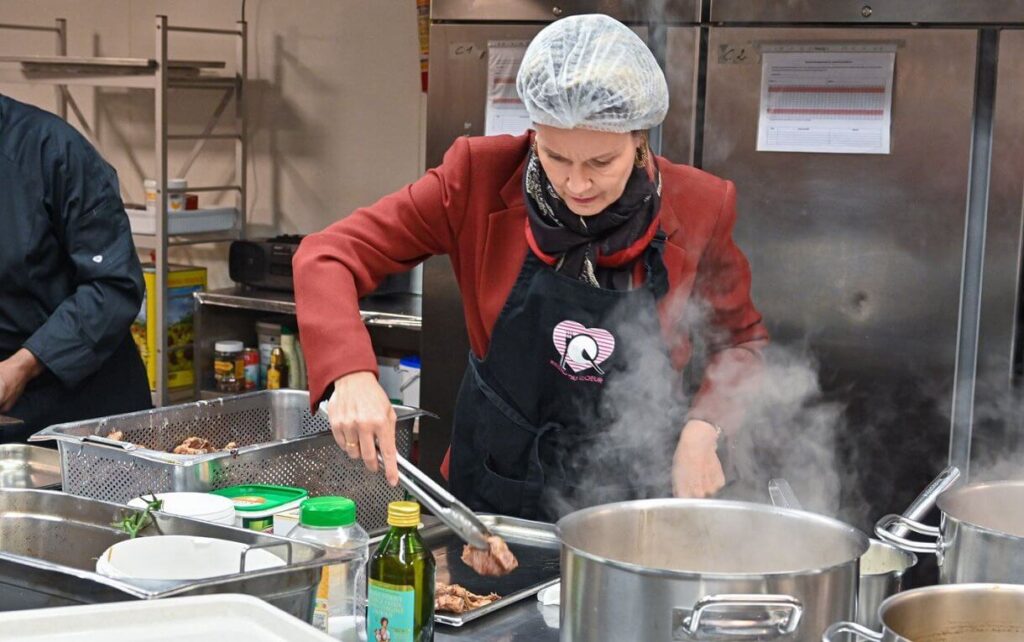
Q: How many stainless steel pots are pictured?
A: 4